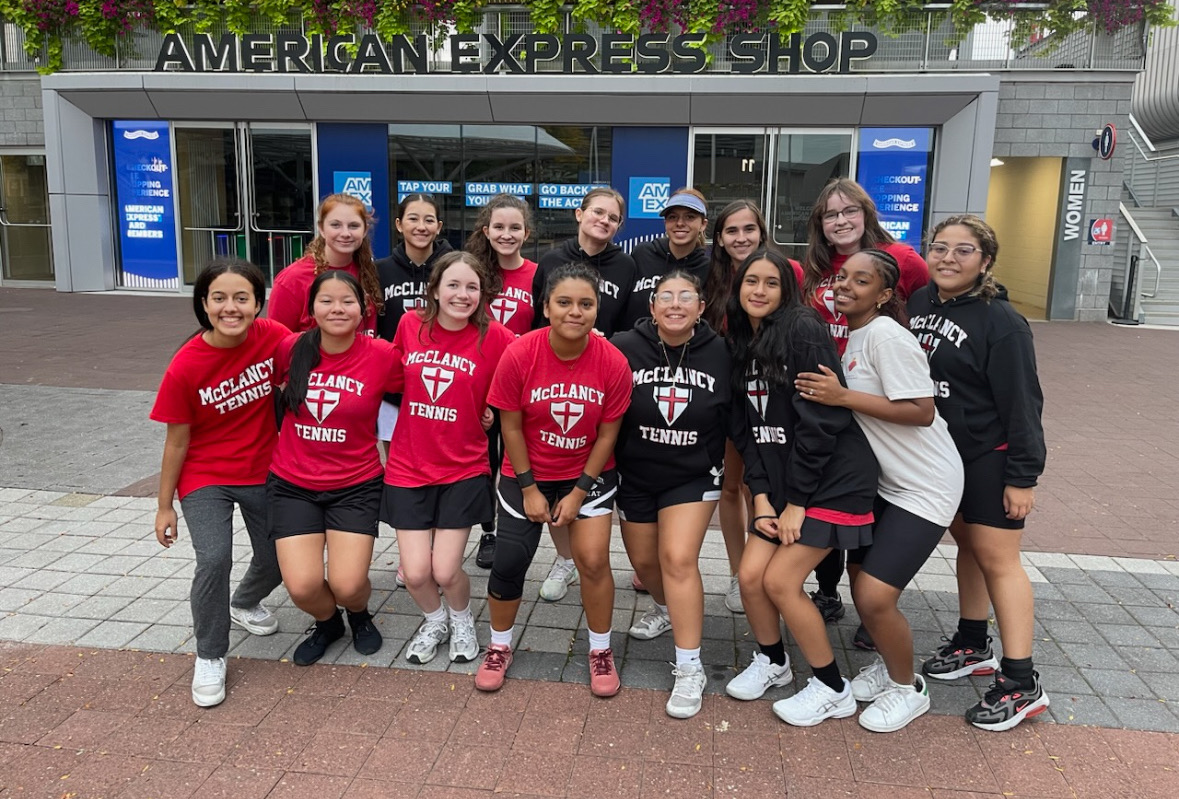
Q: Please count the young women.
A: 15